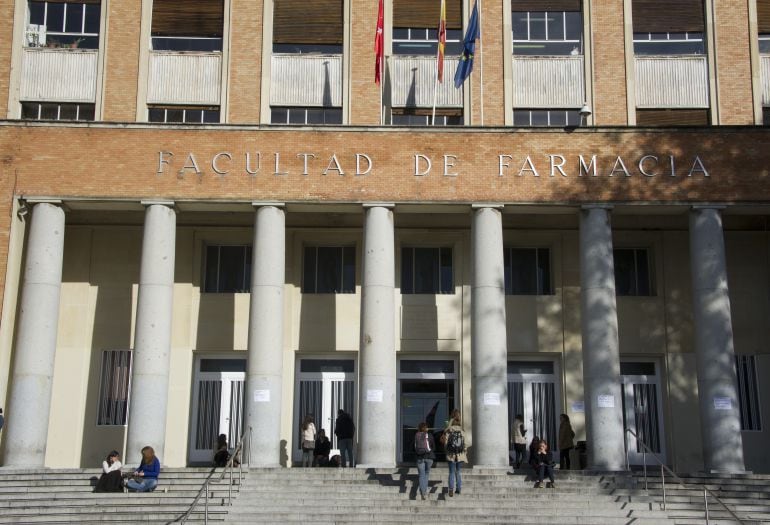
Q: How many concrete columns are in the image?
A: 7